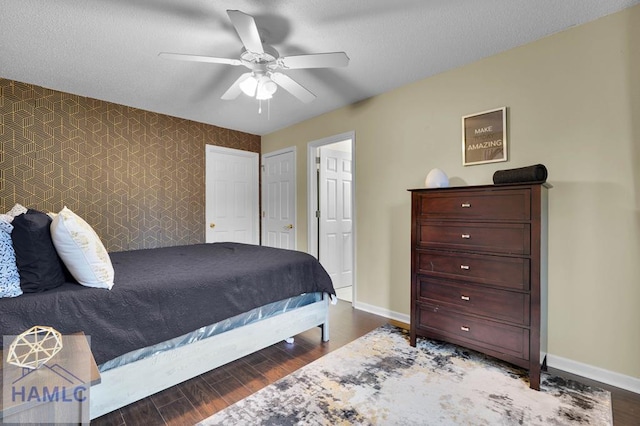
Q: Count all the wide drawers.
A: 5